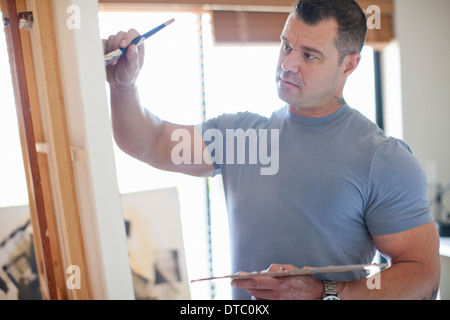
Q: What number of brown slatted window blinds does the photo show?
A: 1